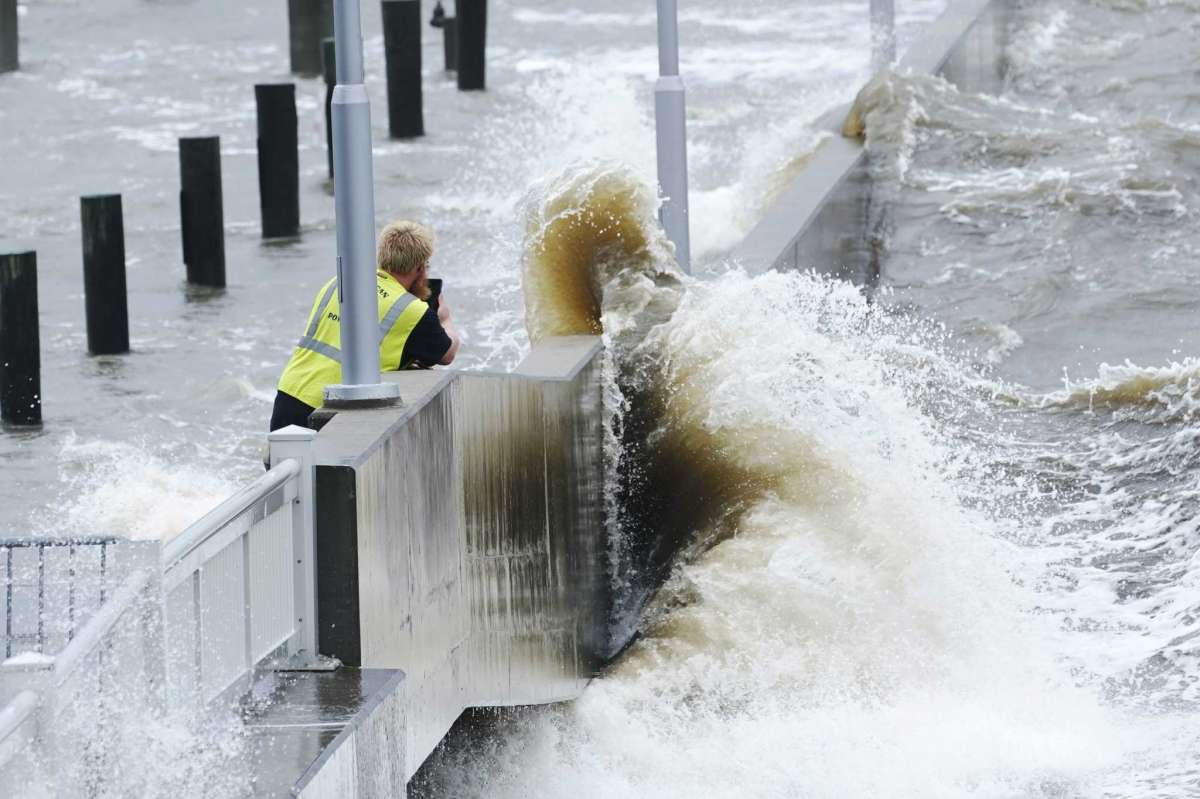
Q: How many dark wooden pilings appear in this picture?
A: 10